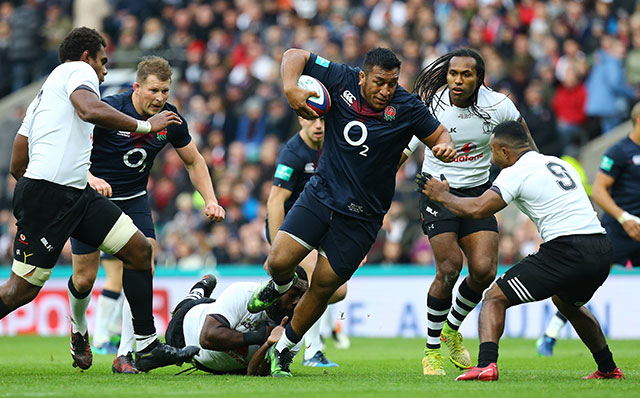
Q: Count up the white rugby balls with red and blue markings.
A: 1